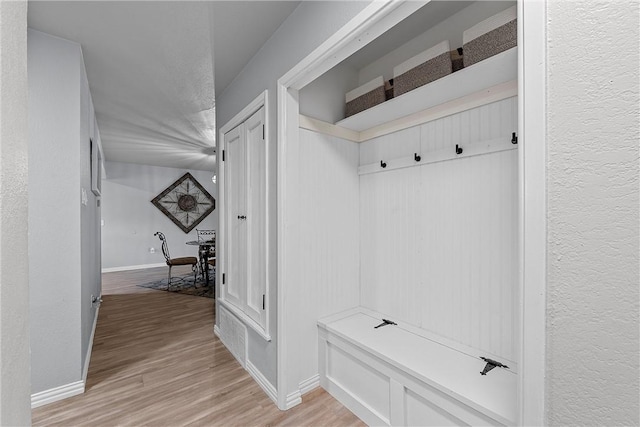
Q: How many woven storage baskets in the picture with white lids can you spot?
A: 3